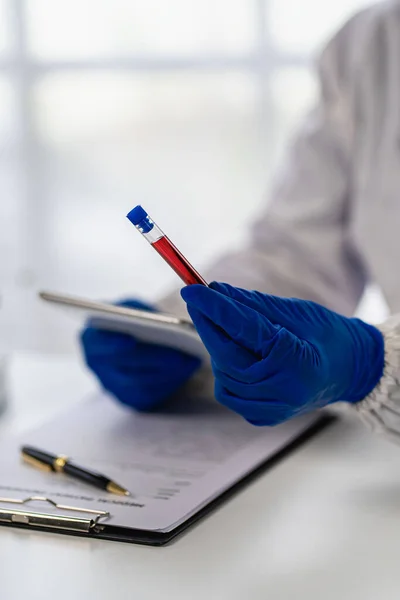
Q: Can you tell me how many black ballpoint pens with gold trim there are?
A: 1